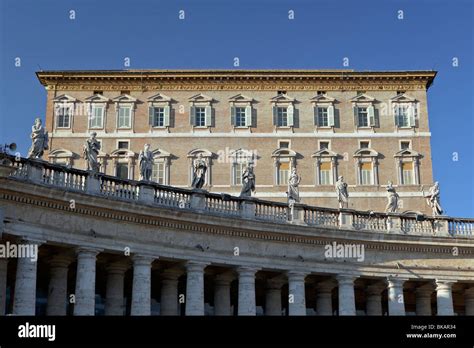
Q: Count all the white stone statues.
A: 9